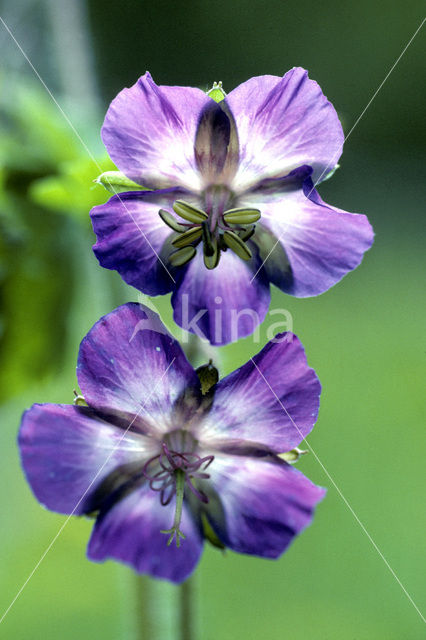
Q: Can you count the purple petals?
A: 10